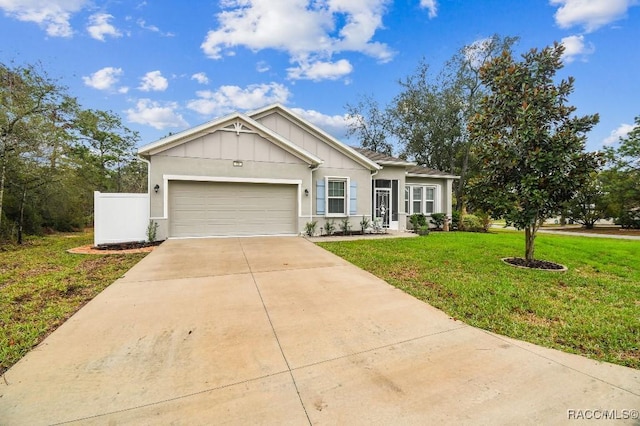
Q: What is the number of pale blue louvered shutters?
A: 2